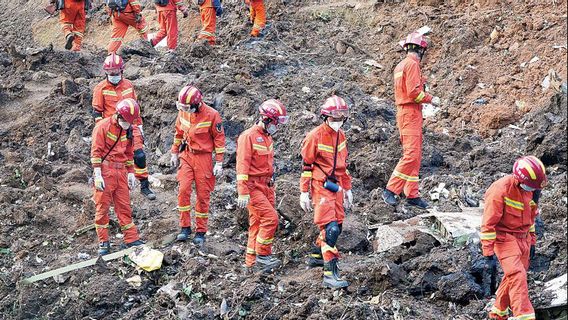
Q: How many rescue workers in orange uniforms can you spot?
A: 12